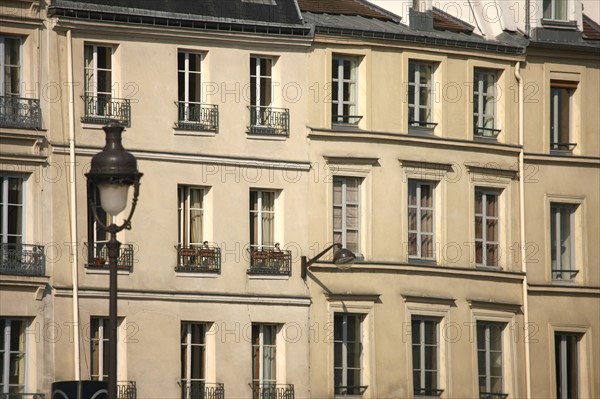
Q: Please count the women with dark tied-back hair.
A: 0